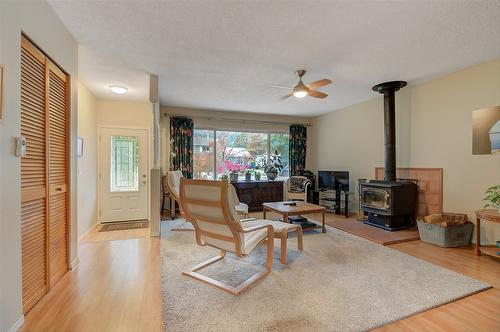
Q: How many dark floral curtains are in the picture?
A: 2